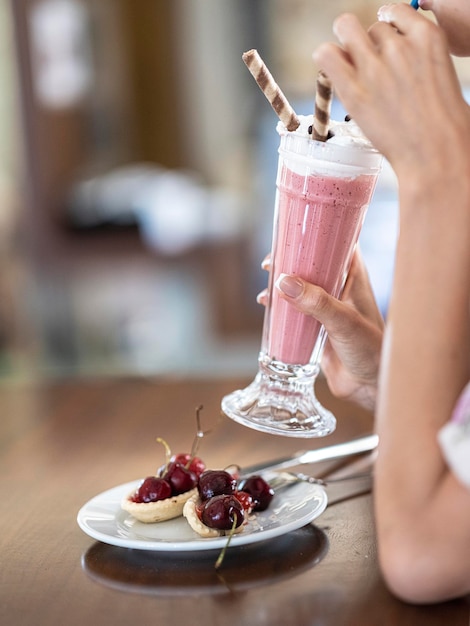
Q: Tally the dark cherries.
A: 5